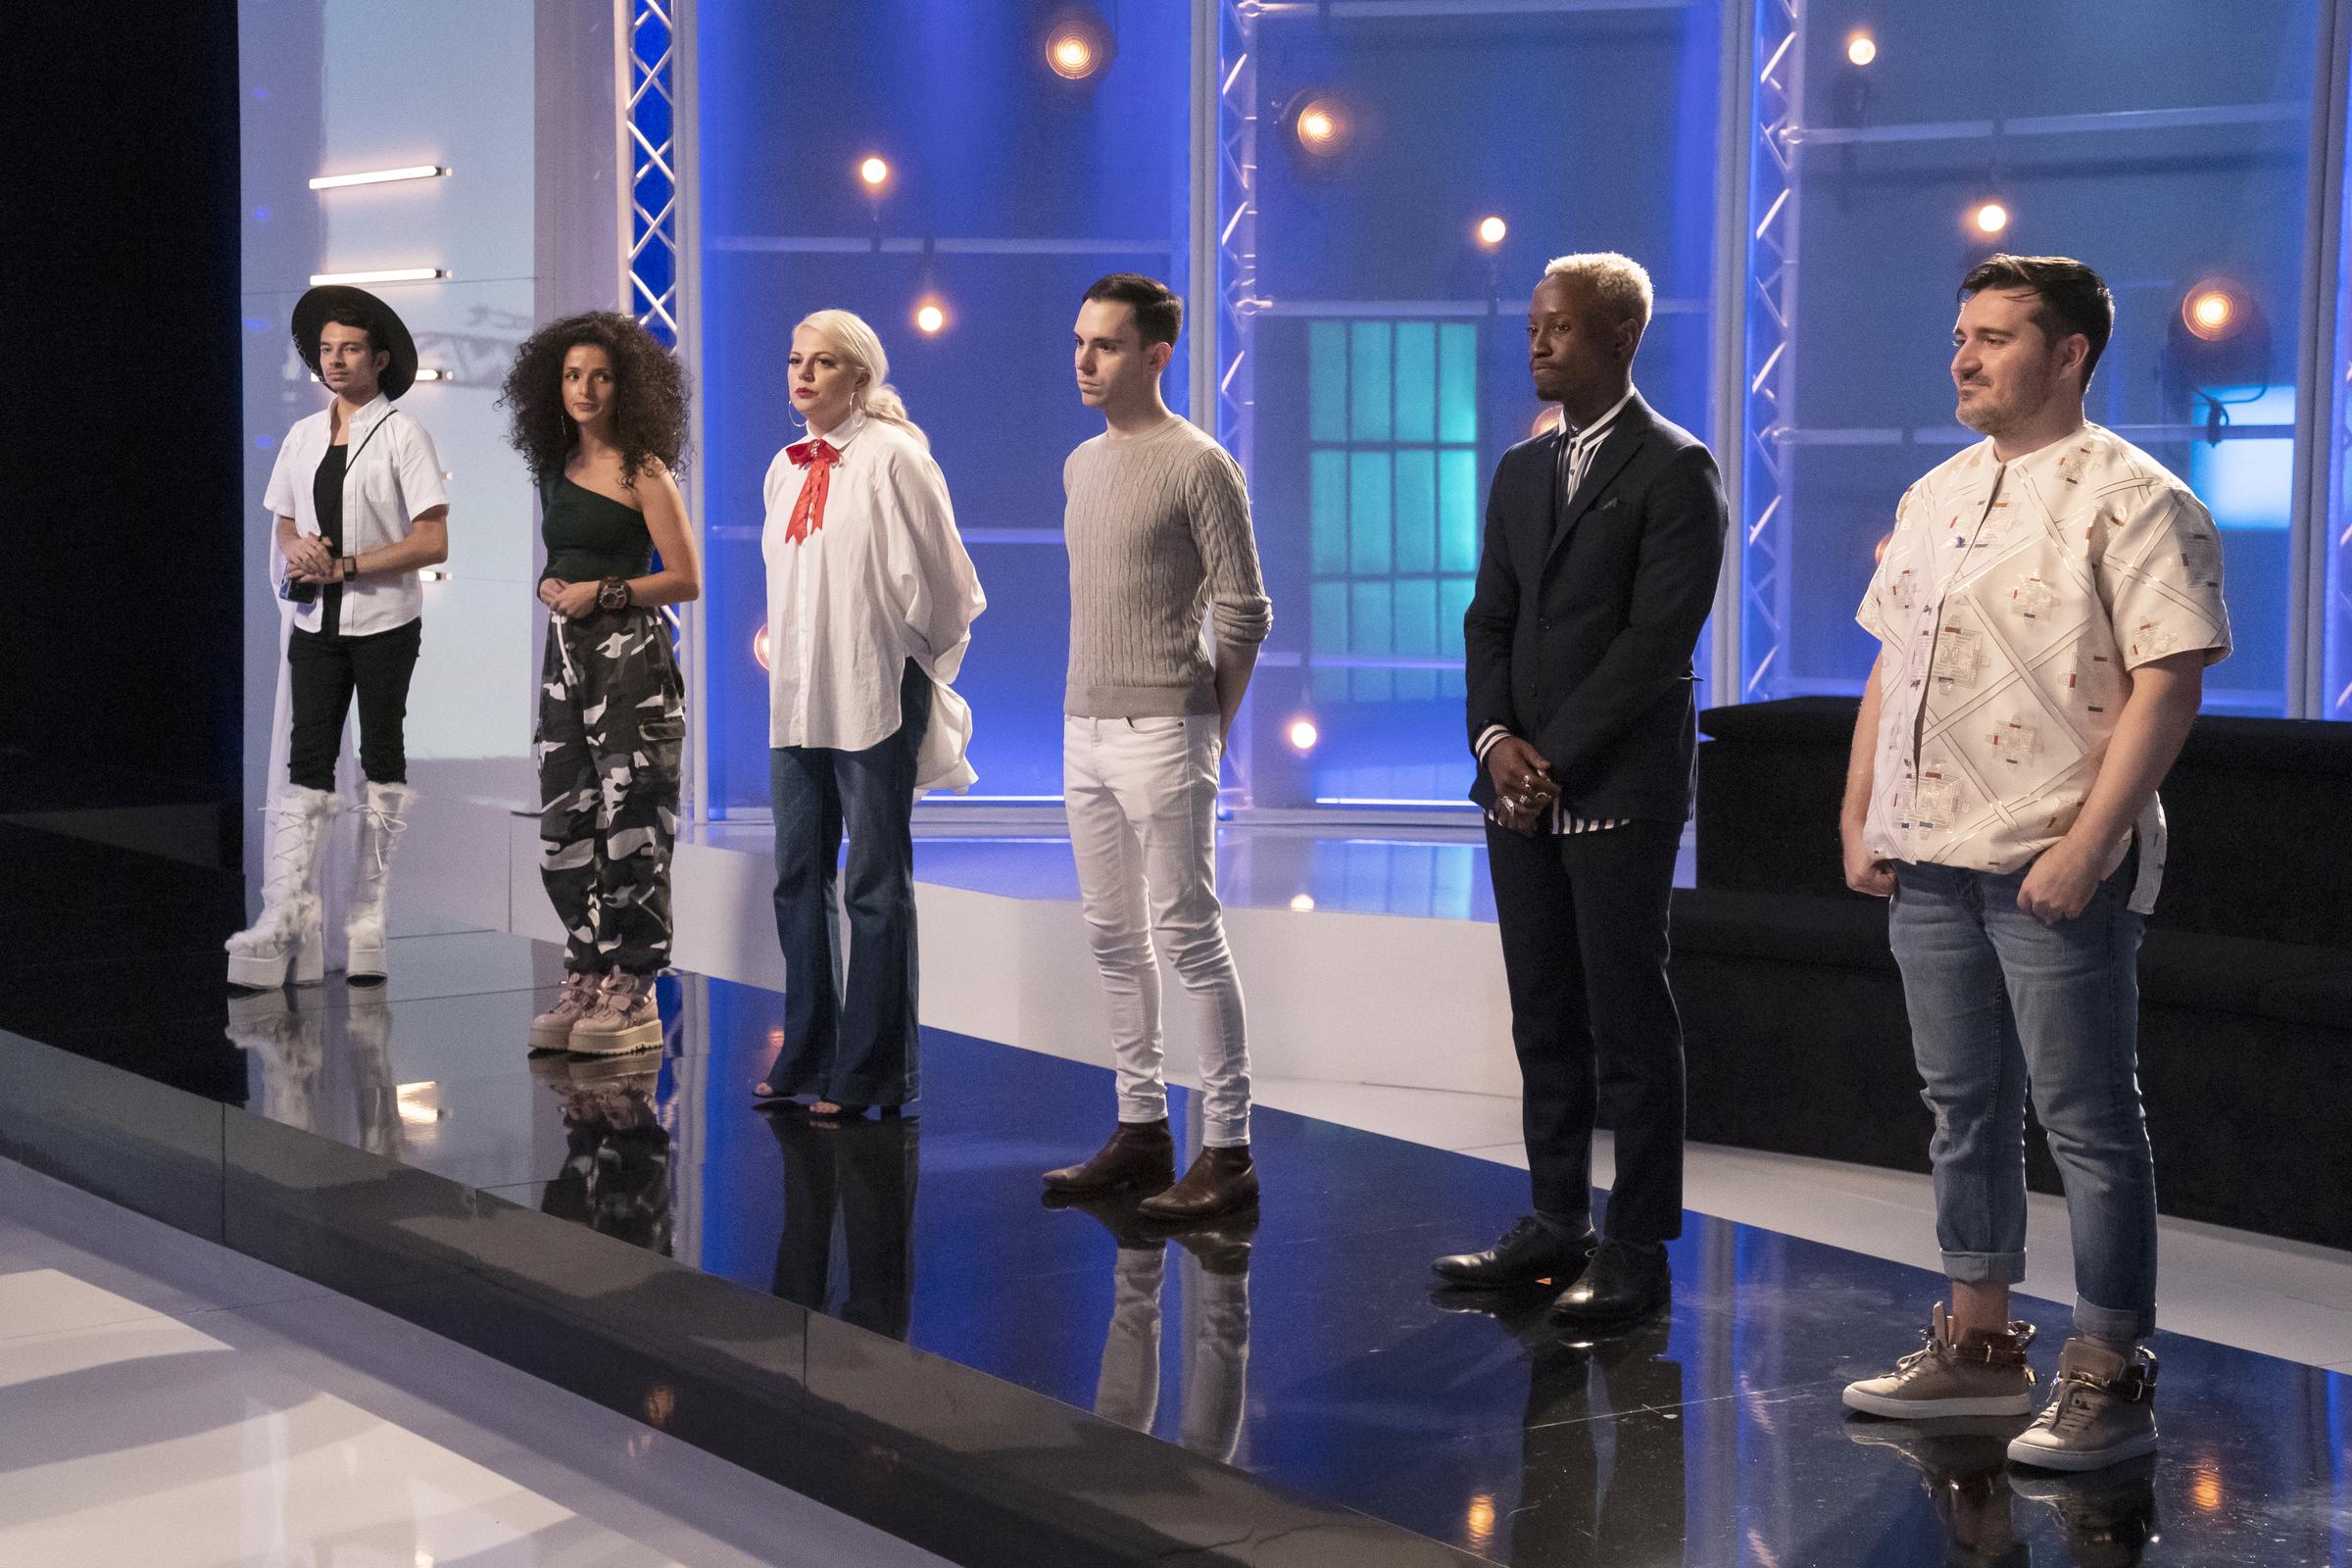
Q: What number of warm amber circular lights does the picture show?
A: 12